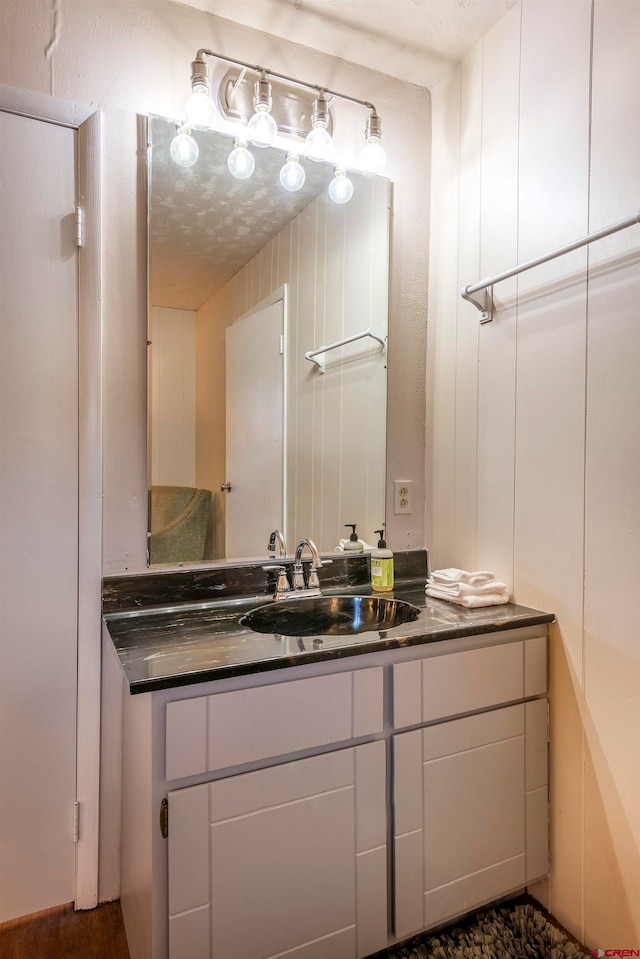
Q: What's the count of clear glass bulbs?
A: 4